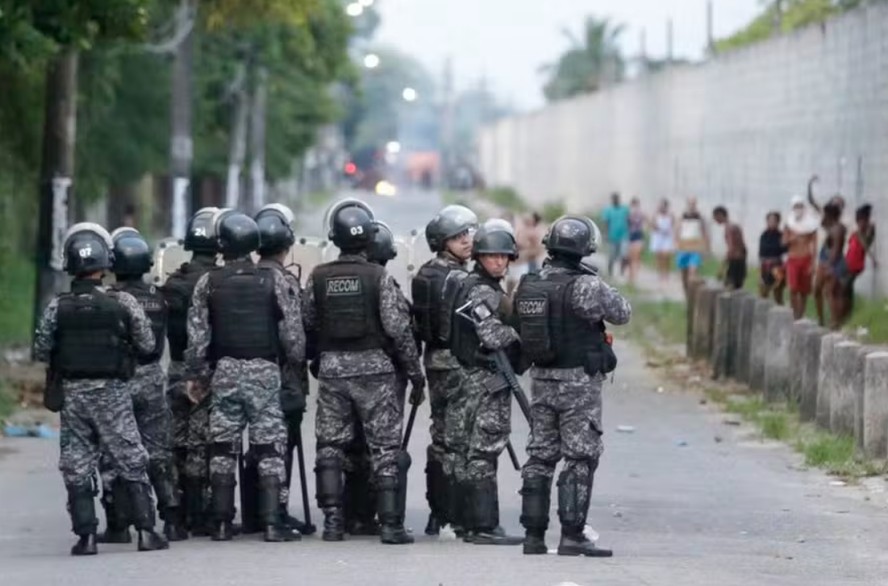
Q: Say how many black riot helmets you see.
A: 10